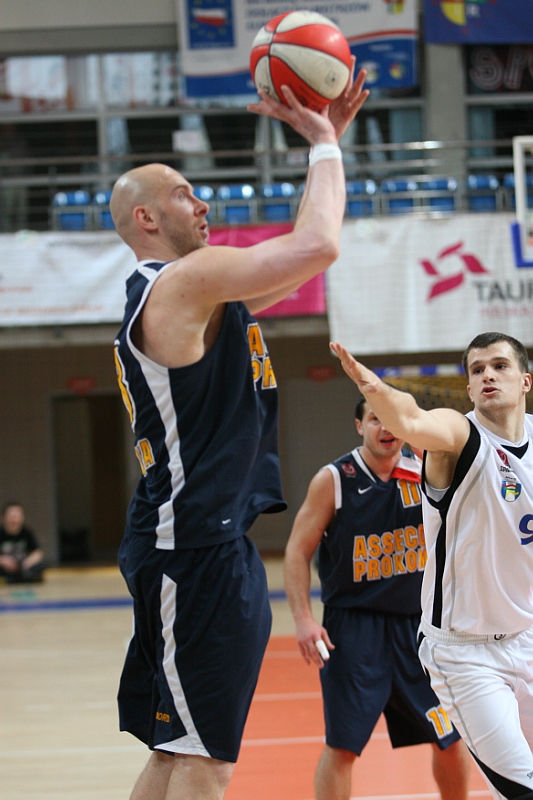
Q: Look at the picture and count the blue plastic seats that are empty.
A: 11